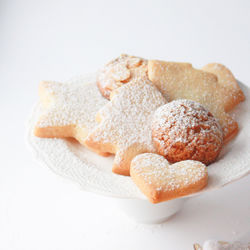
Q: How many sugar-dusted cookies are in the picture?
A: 7